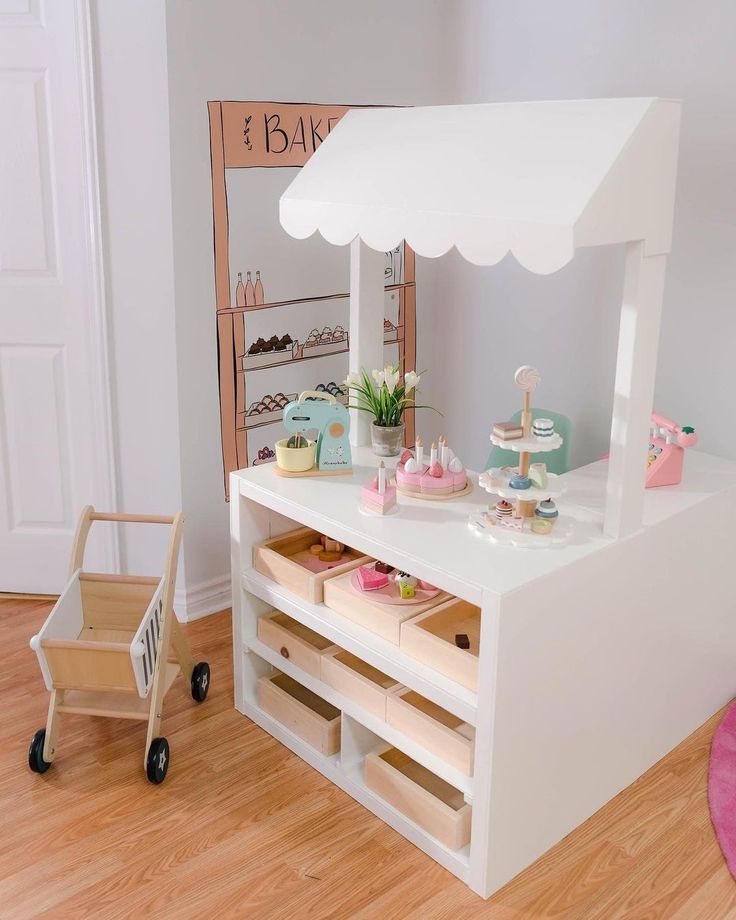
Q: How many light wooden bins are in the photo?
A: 8